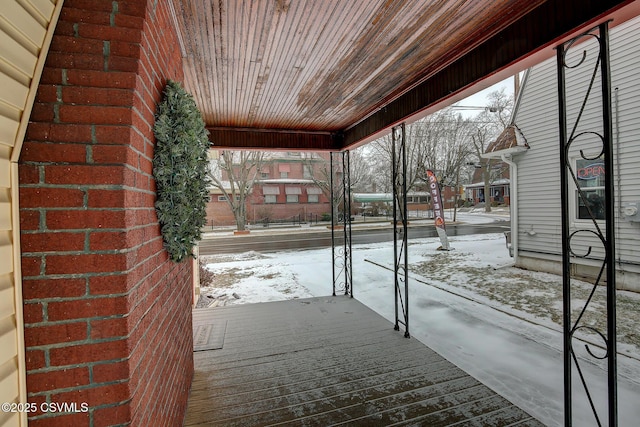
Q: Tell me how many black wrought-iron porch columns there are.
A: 3